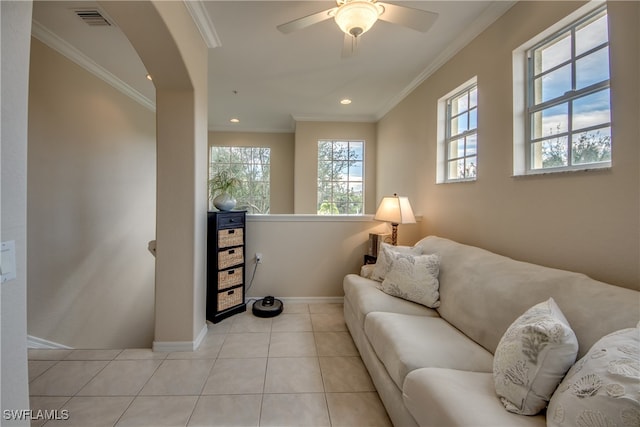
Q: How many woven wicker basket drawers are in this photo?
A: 4